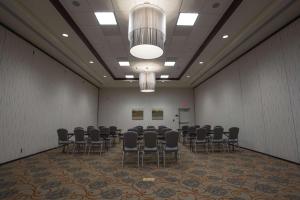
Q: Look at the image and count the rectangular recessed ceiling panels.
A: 6